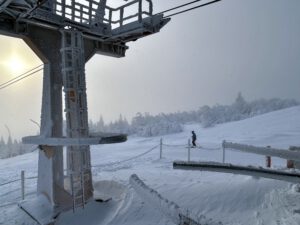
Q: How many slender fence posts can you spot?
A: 4